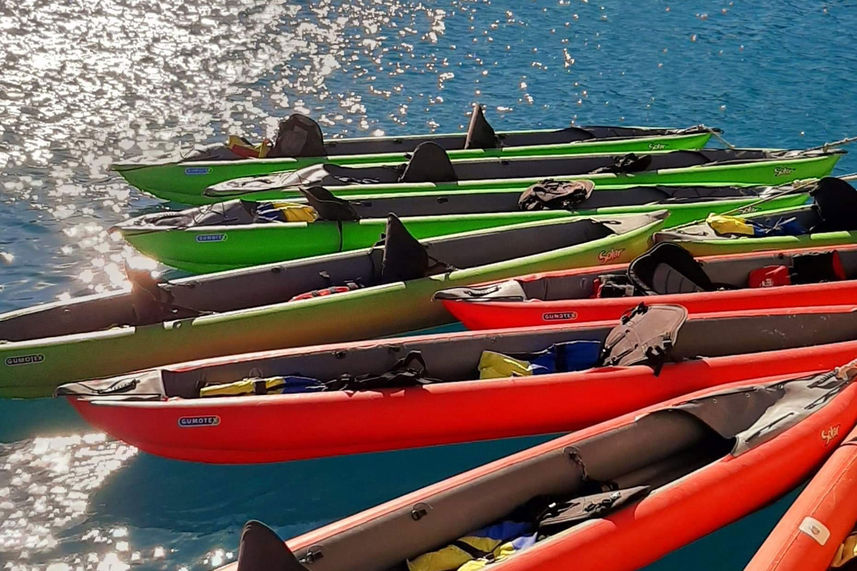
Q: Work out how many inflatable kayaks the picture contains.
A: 9